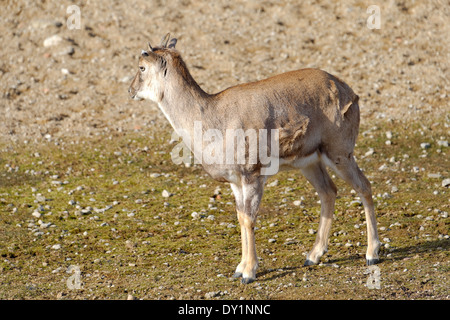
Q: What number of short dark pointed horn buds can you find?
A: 2